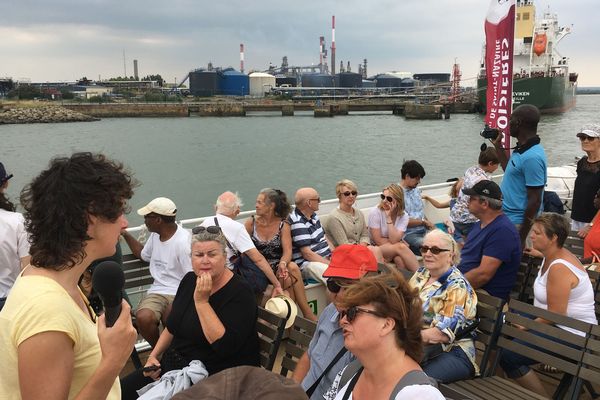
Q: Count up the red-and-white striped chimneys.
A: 3